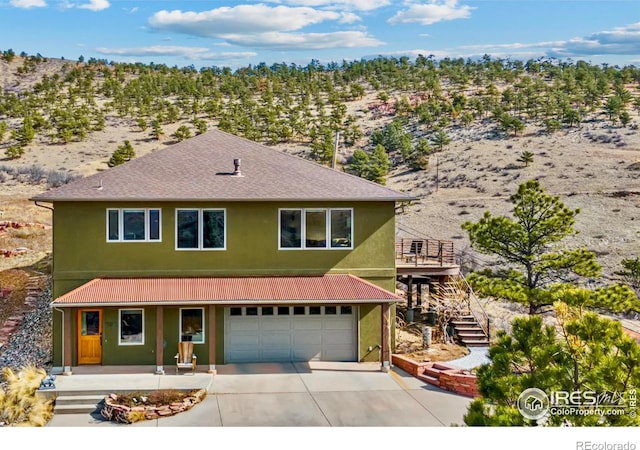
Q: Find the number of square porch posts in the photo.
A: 4